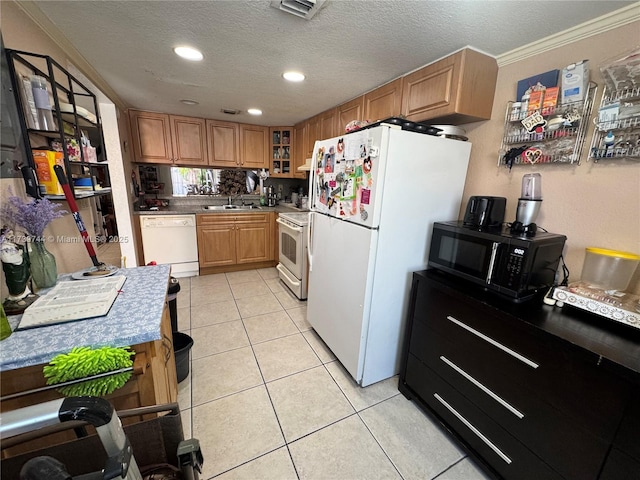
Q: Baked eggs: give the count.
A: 0